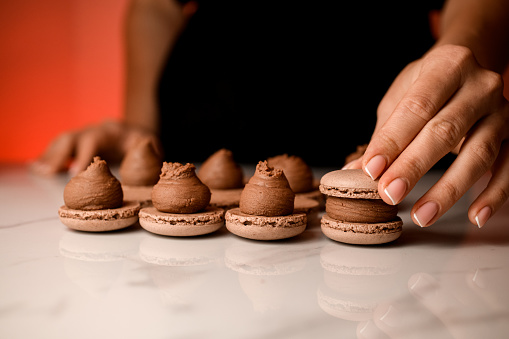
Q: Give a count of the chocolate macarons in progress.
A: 8